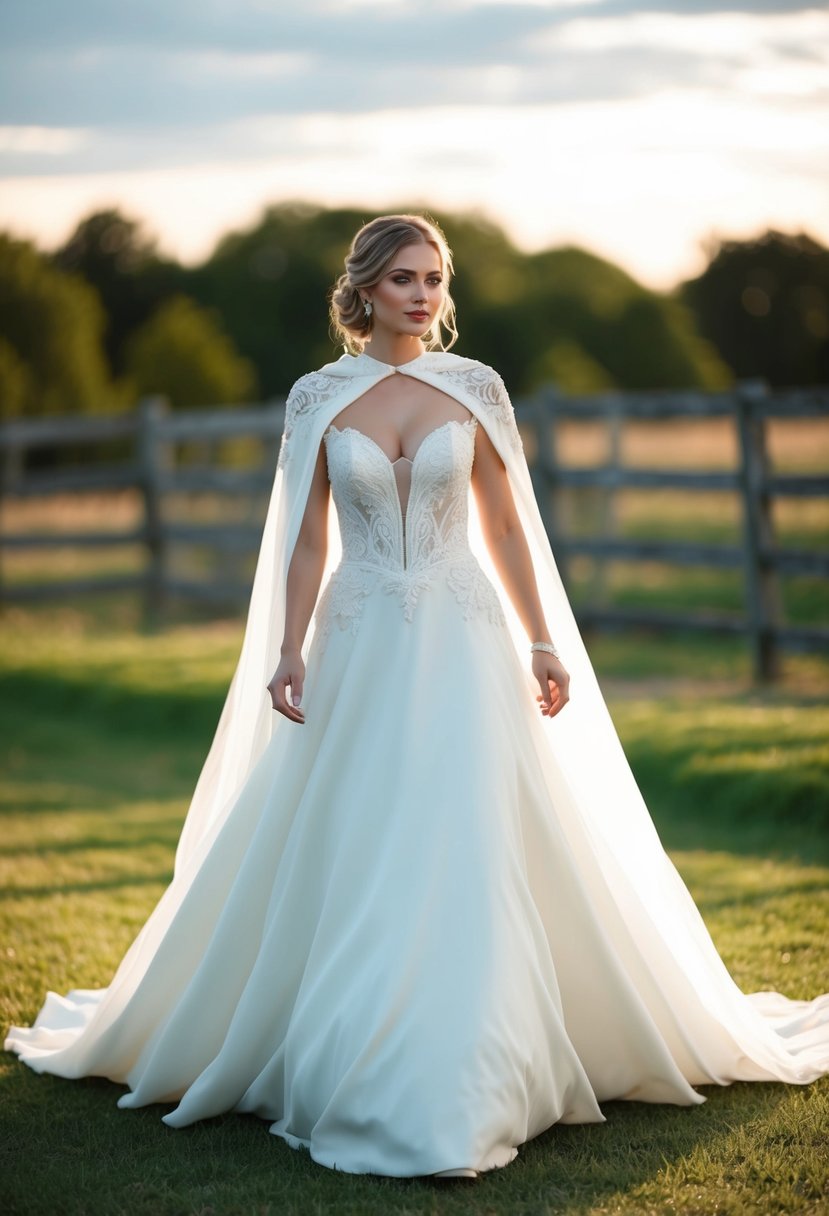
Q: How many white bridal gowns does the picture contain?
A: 1